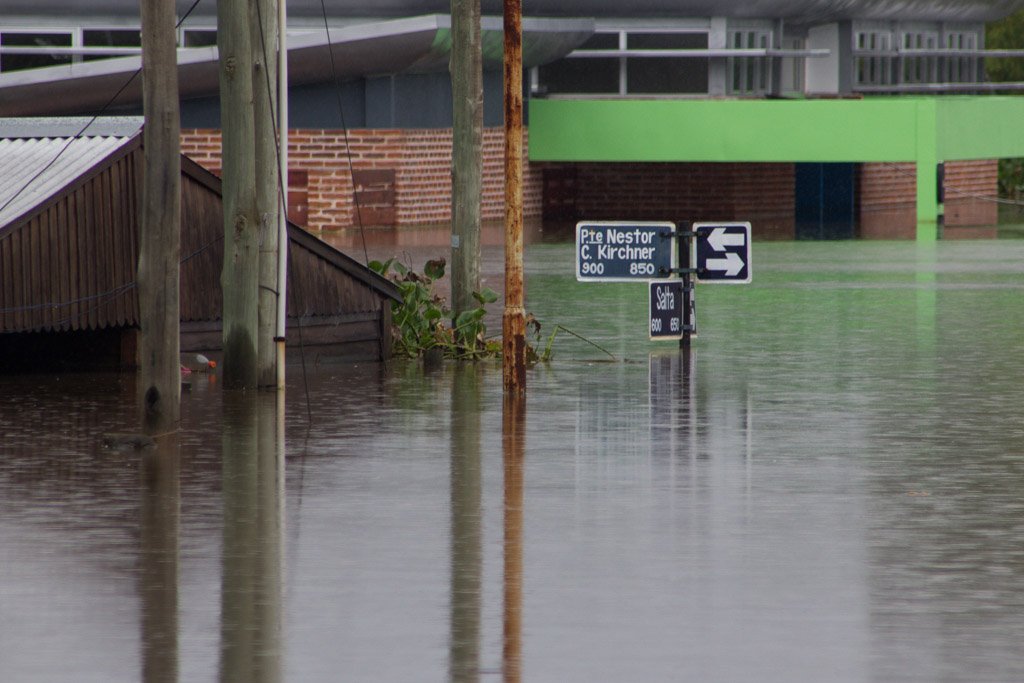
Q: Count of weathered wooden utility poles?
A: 4